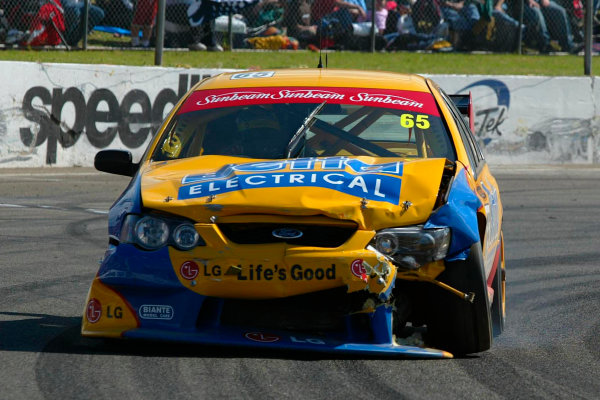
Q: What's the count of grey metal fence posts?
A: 6